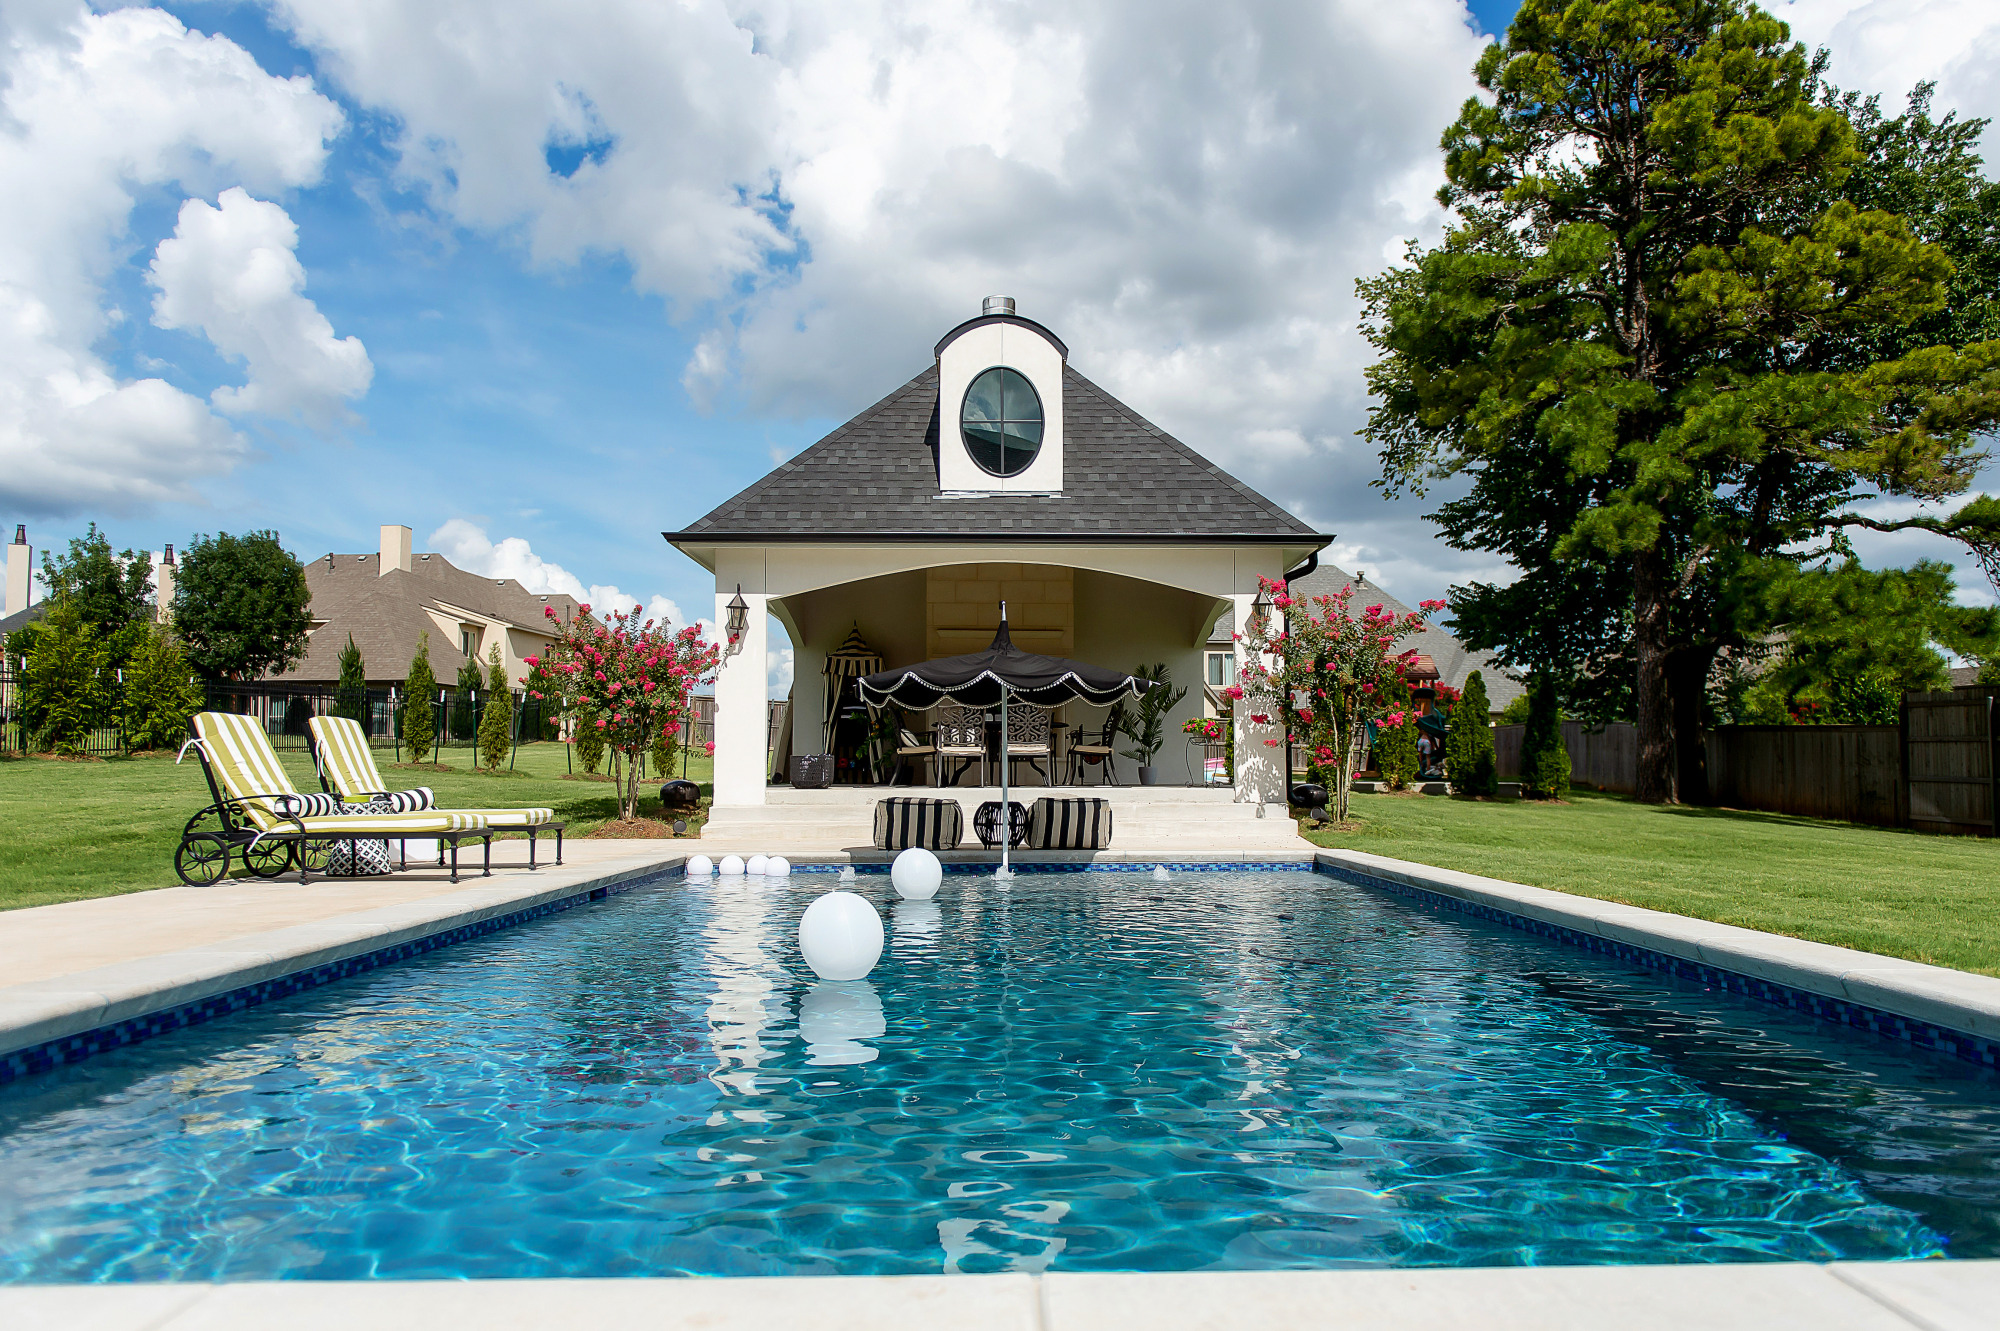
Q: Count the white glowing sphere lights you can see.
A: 6